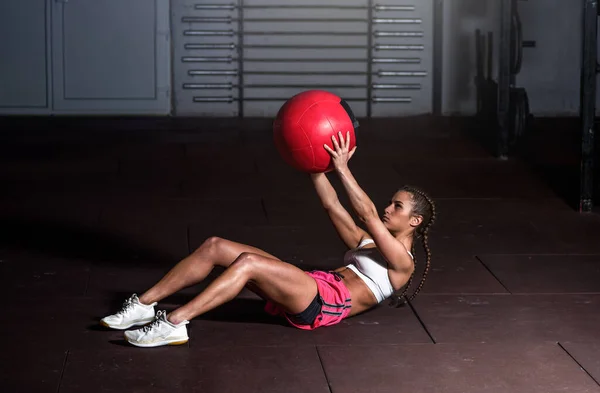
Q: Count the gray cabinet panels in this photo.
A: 2